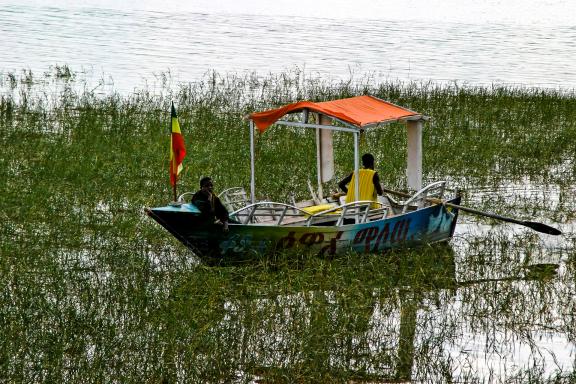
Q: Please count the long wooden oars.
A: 1